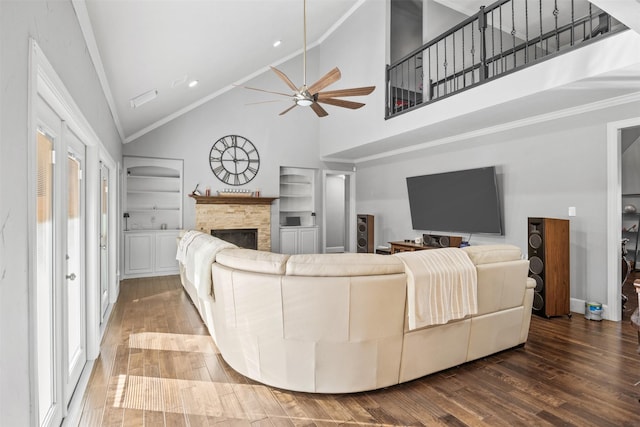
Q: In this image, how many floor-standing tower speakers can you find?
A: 2